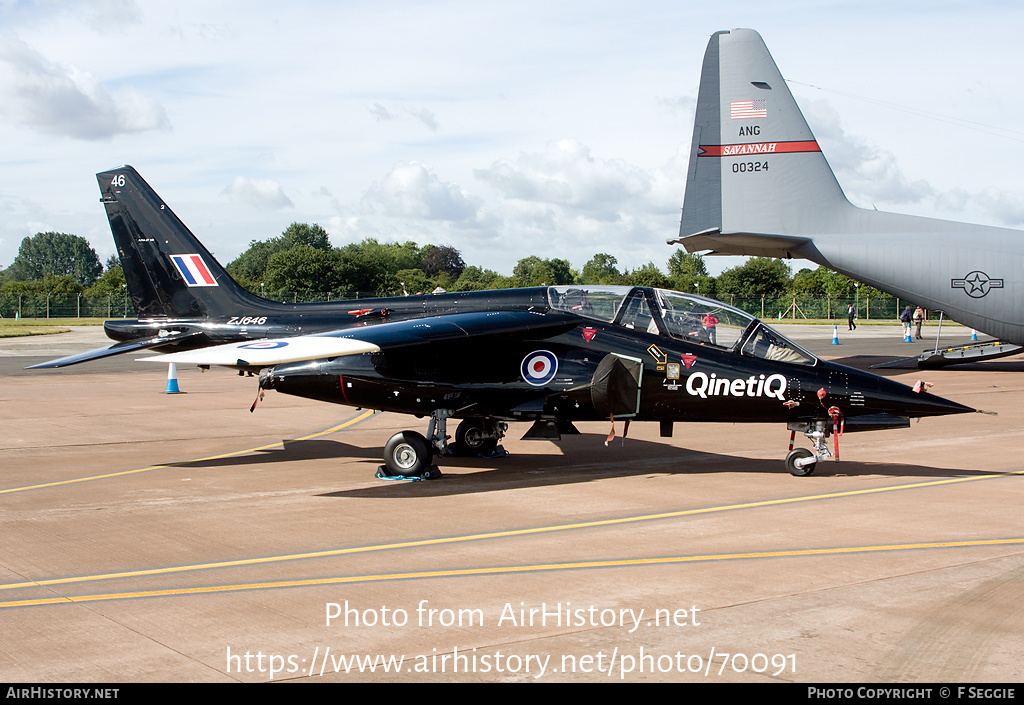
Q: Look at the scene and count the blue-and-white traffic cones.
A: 4